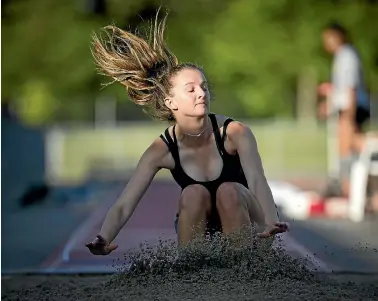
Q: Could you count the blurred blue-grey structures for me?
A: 1